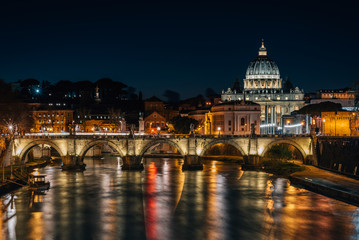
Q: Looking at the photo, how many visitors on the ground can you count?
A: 0